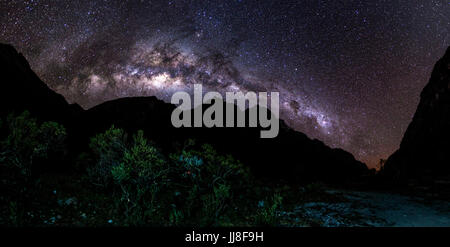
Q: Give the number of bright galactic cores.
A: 1